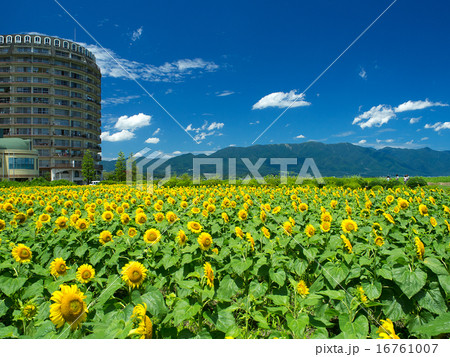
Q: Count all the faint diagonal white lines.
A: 4